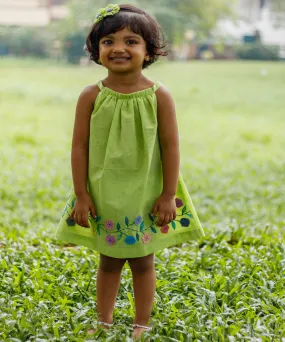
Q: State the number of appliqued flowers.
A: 9